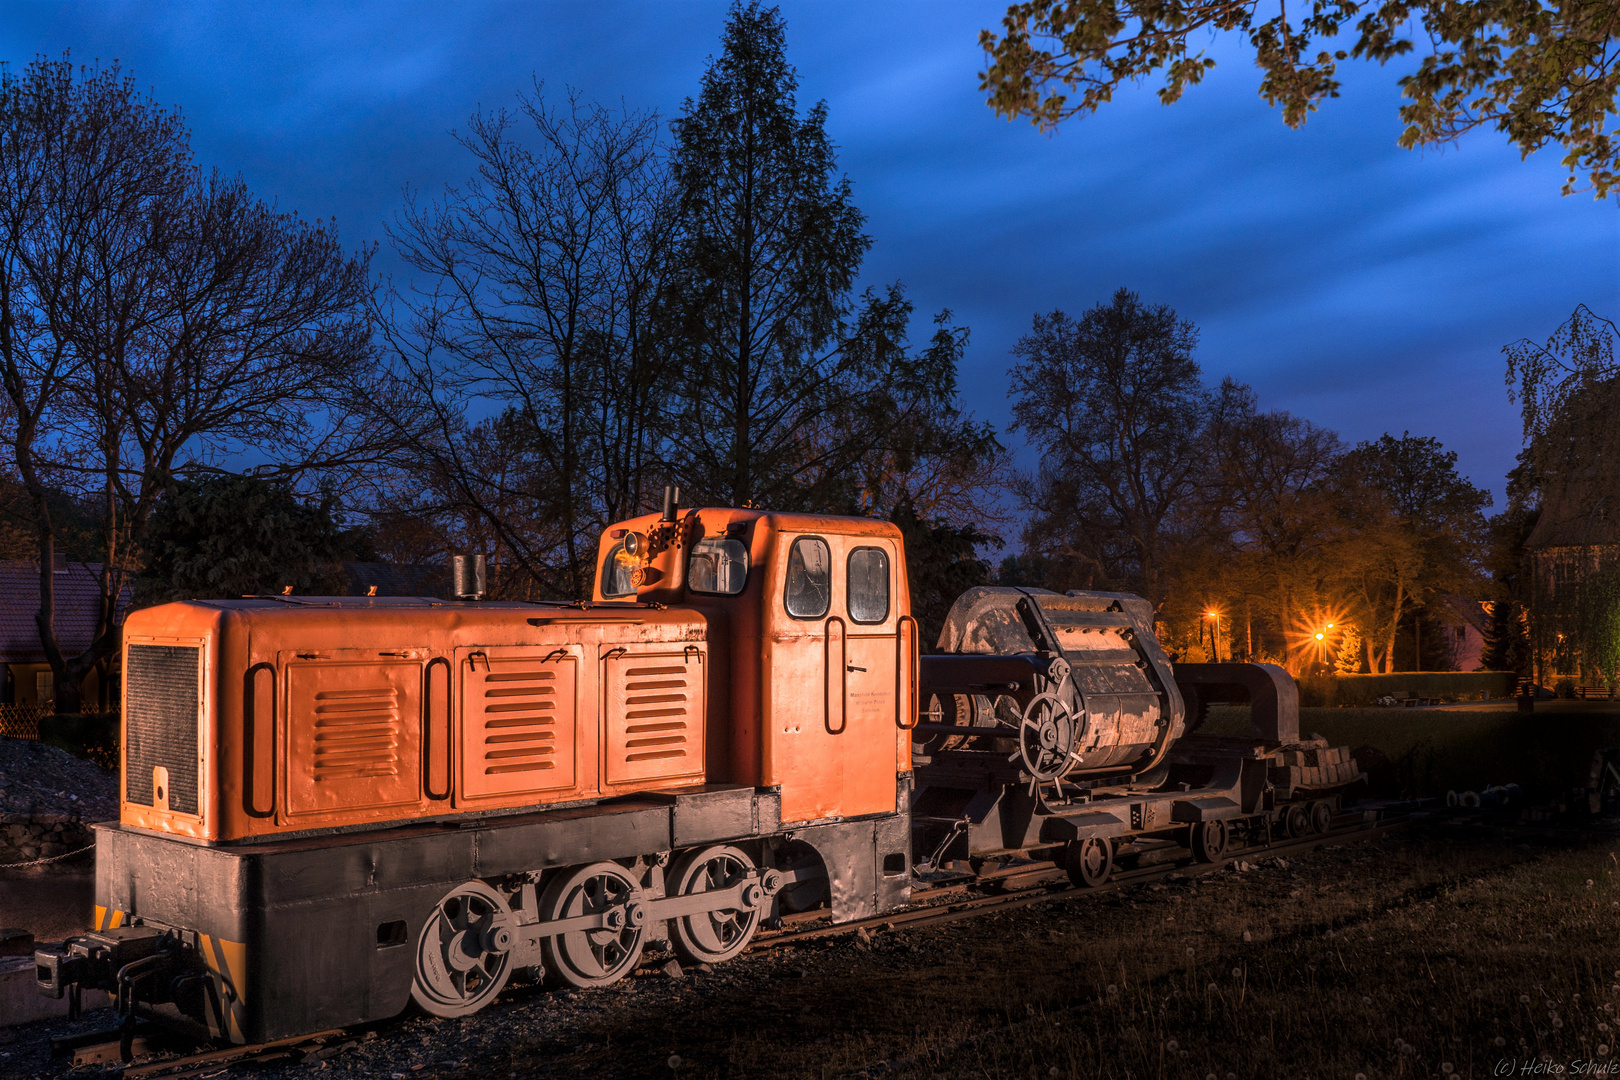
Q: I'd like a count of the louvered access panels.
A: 3